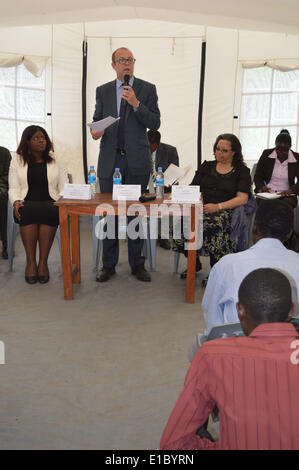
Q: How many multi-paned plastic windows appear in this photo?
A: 2